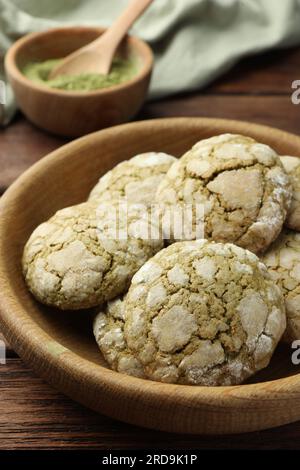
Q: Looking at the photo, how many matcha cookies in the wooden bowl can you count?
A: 7